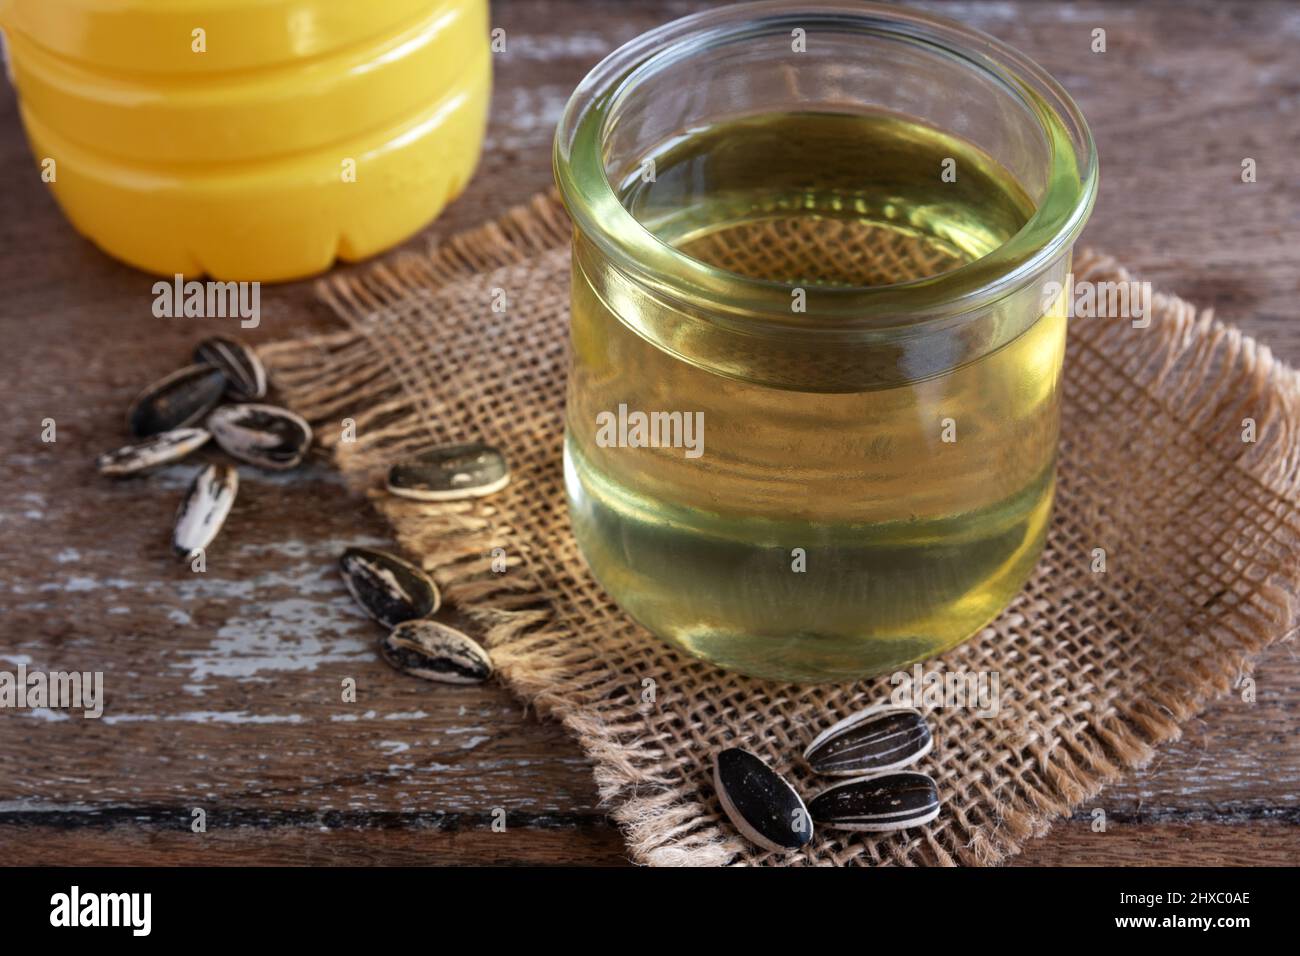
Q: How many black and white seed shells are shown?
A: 11